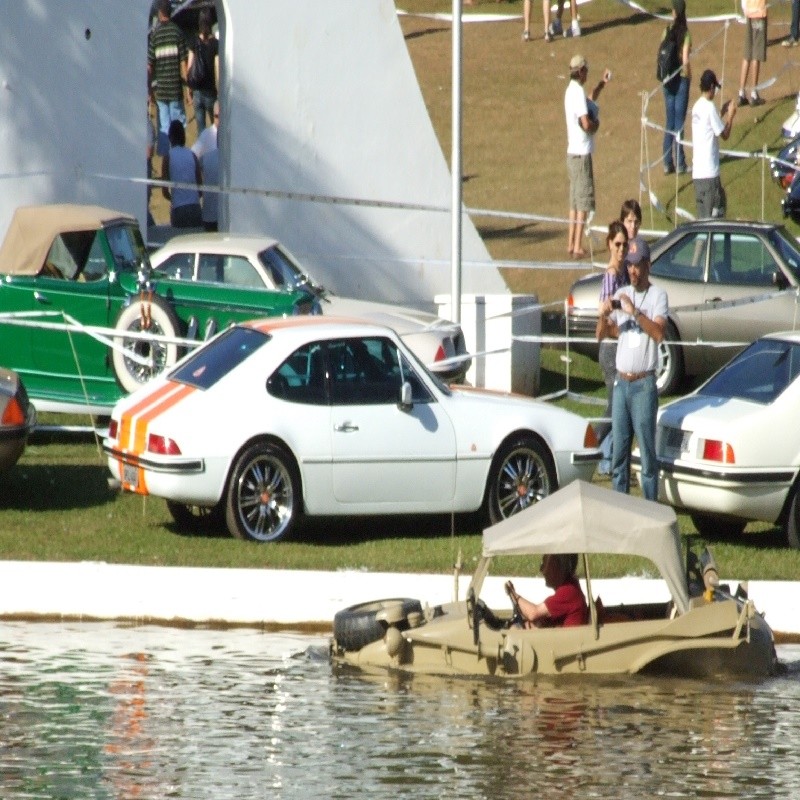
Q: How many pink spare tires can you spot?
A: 0